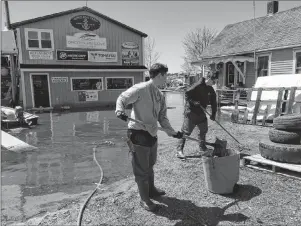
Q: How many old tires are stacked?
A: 3